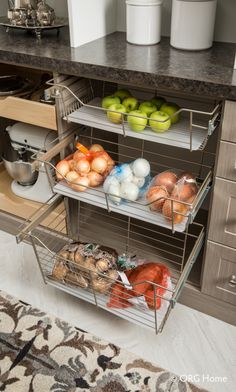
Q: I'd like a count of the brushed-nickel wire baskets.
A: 3